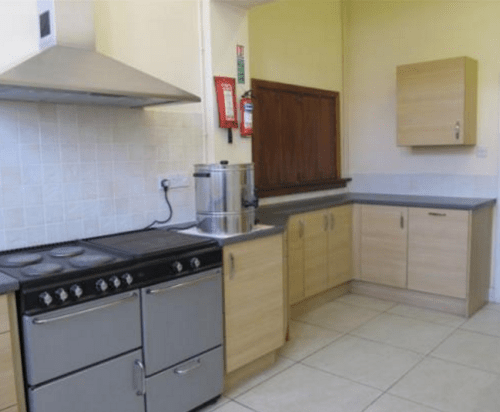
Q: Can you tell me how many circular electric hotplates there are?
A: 4